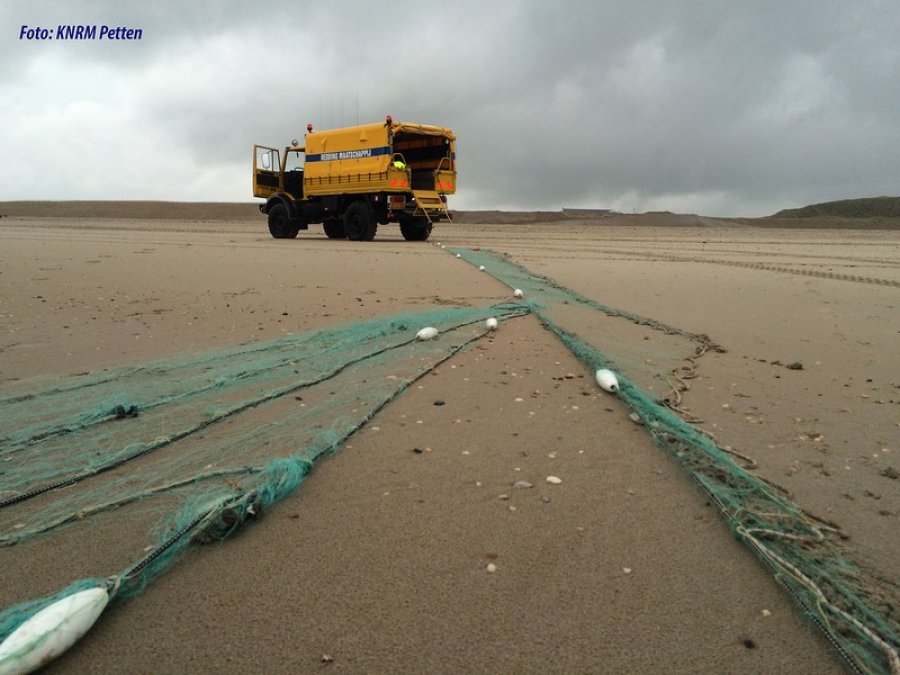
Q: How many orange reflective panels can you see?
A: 2